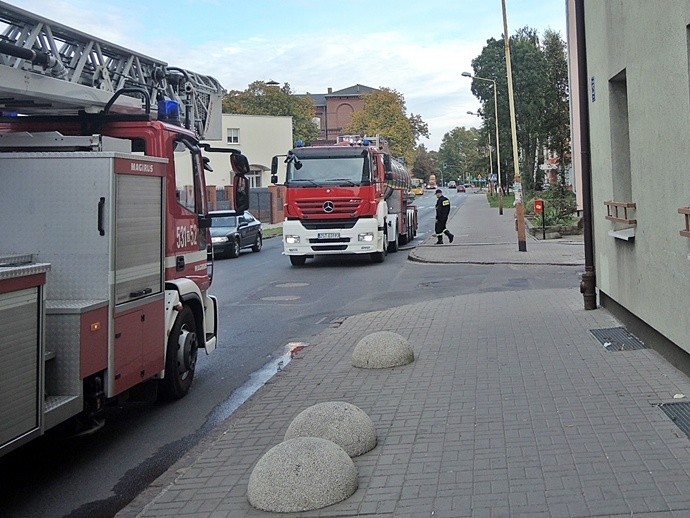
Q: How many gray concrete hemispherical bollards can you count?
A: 3